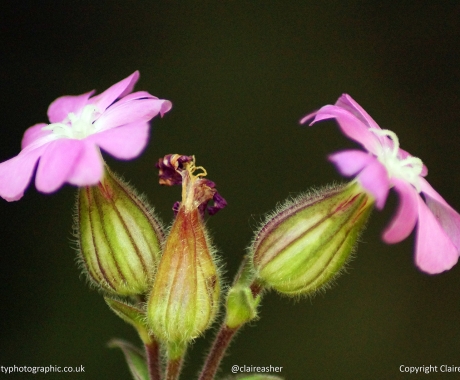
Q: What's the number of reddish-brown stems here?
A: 3